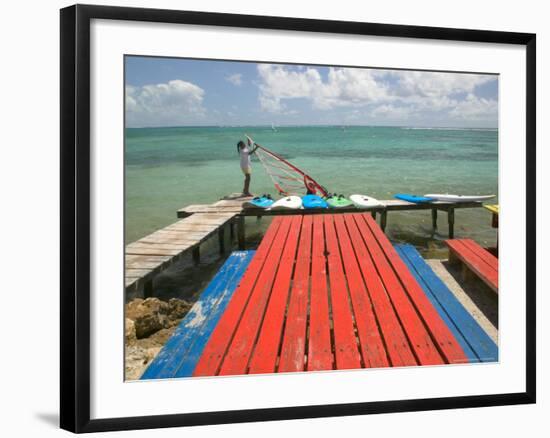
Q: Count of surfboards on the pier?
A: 7